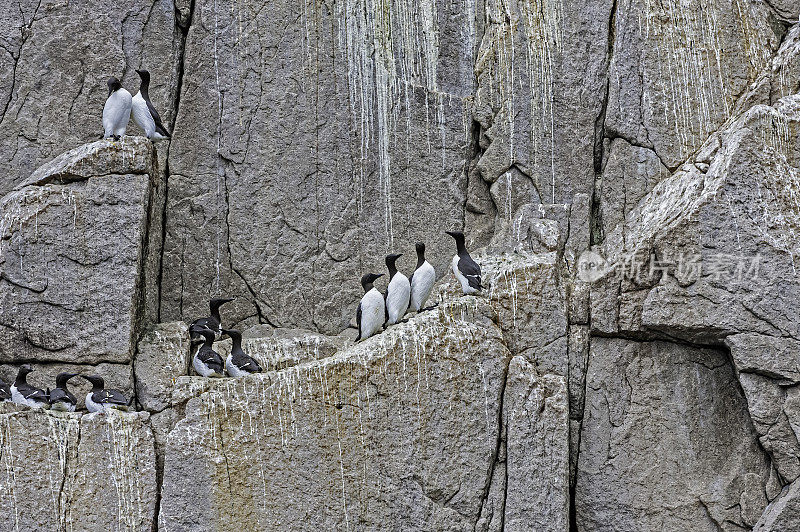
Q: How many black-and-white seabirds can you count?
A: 13